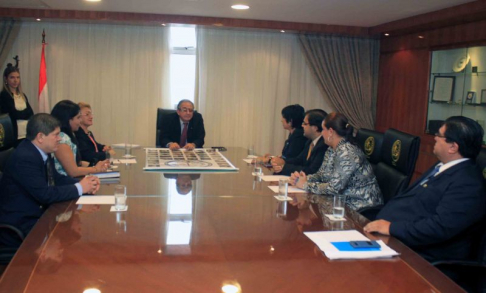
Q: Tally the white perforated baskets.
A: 0